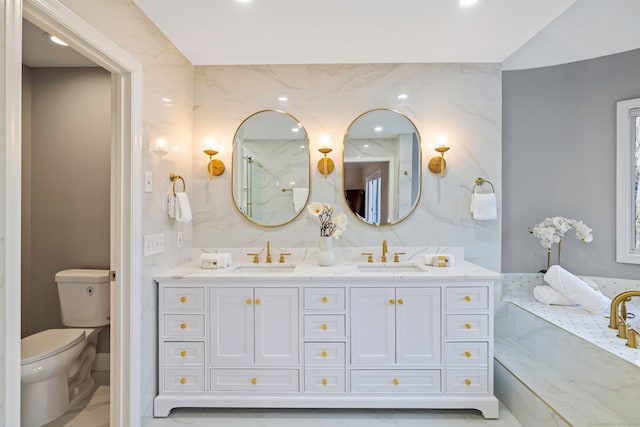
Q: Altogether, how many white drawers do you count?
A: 14